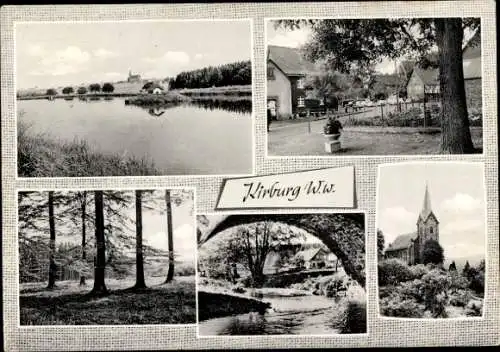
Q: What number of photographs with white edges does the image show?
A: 5